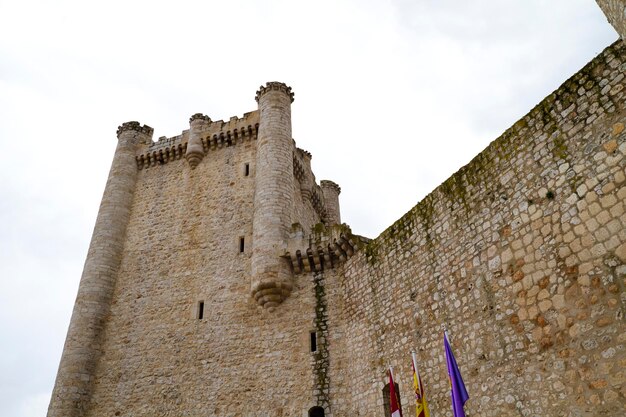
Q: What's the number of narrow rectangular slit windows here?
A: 4